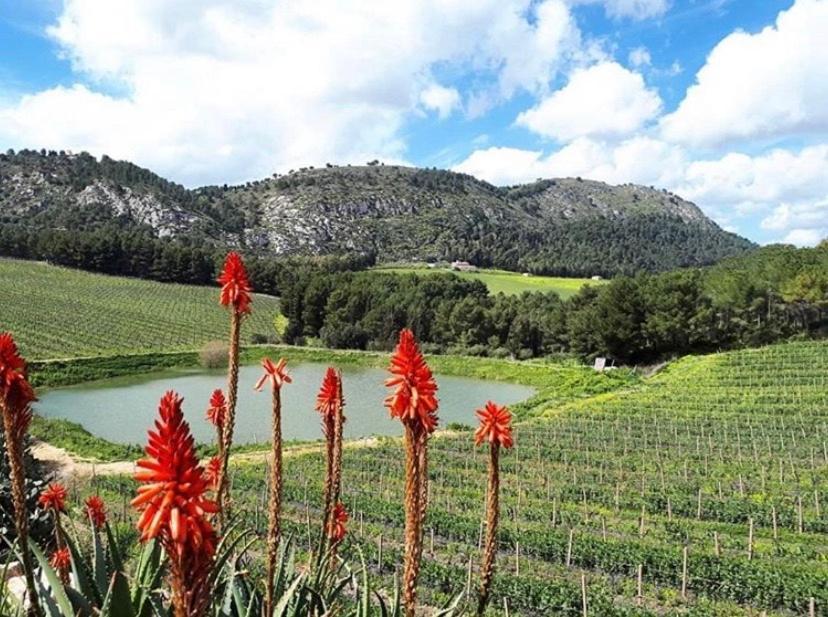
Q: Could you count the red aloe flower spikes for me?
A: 13